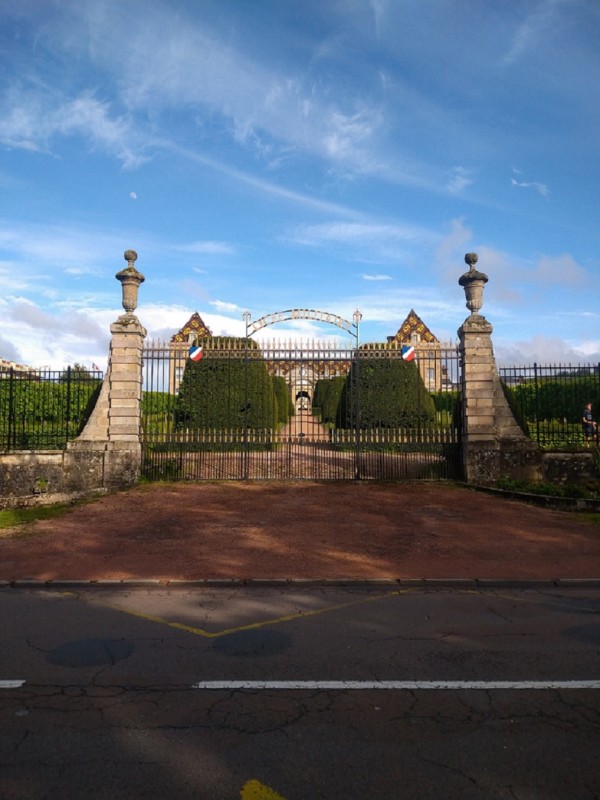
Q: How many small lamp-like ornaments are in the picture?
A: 2